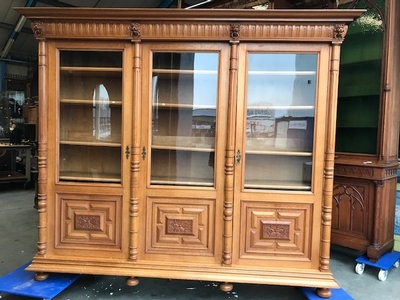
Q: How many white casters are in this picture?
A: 3